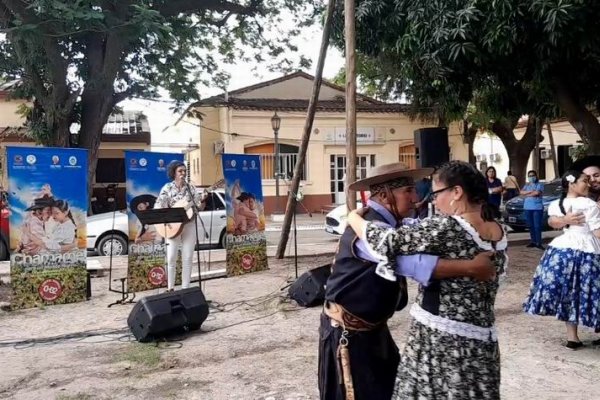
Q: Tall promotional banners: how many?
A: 3